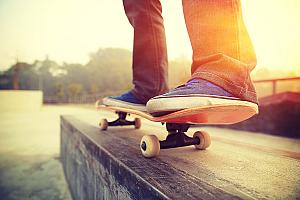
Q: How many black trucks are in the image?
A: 2